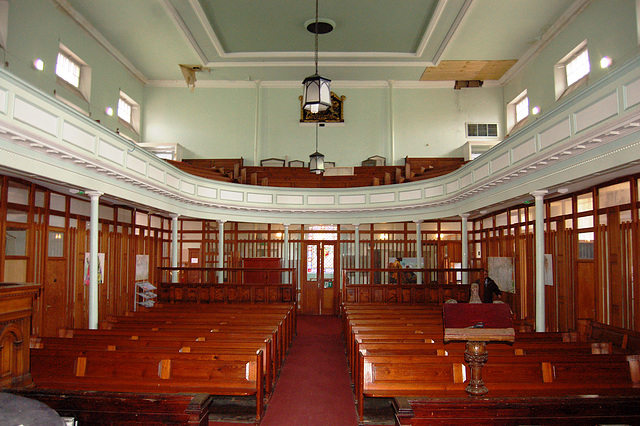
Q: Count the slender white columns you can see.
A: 8